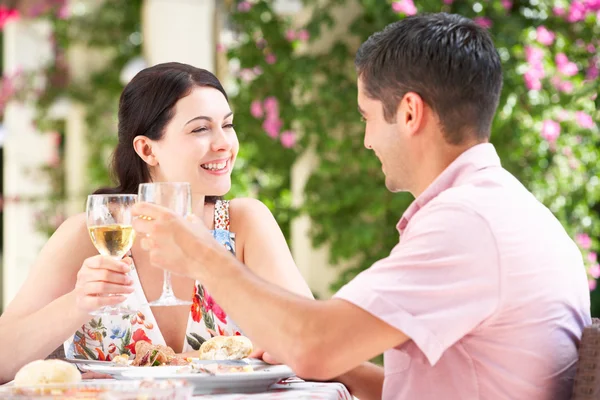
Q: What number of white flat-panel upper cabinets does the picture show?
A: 0